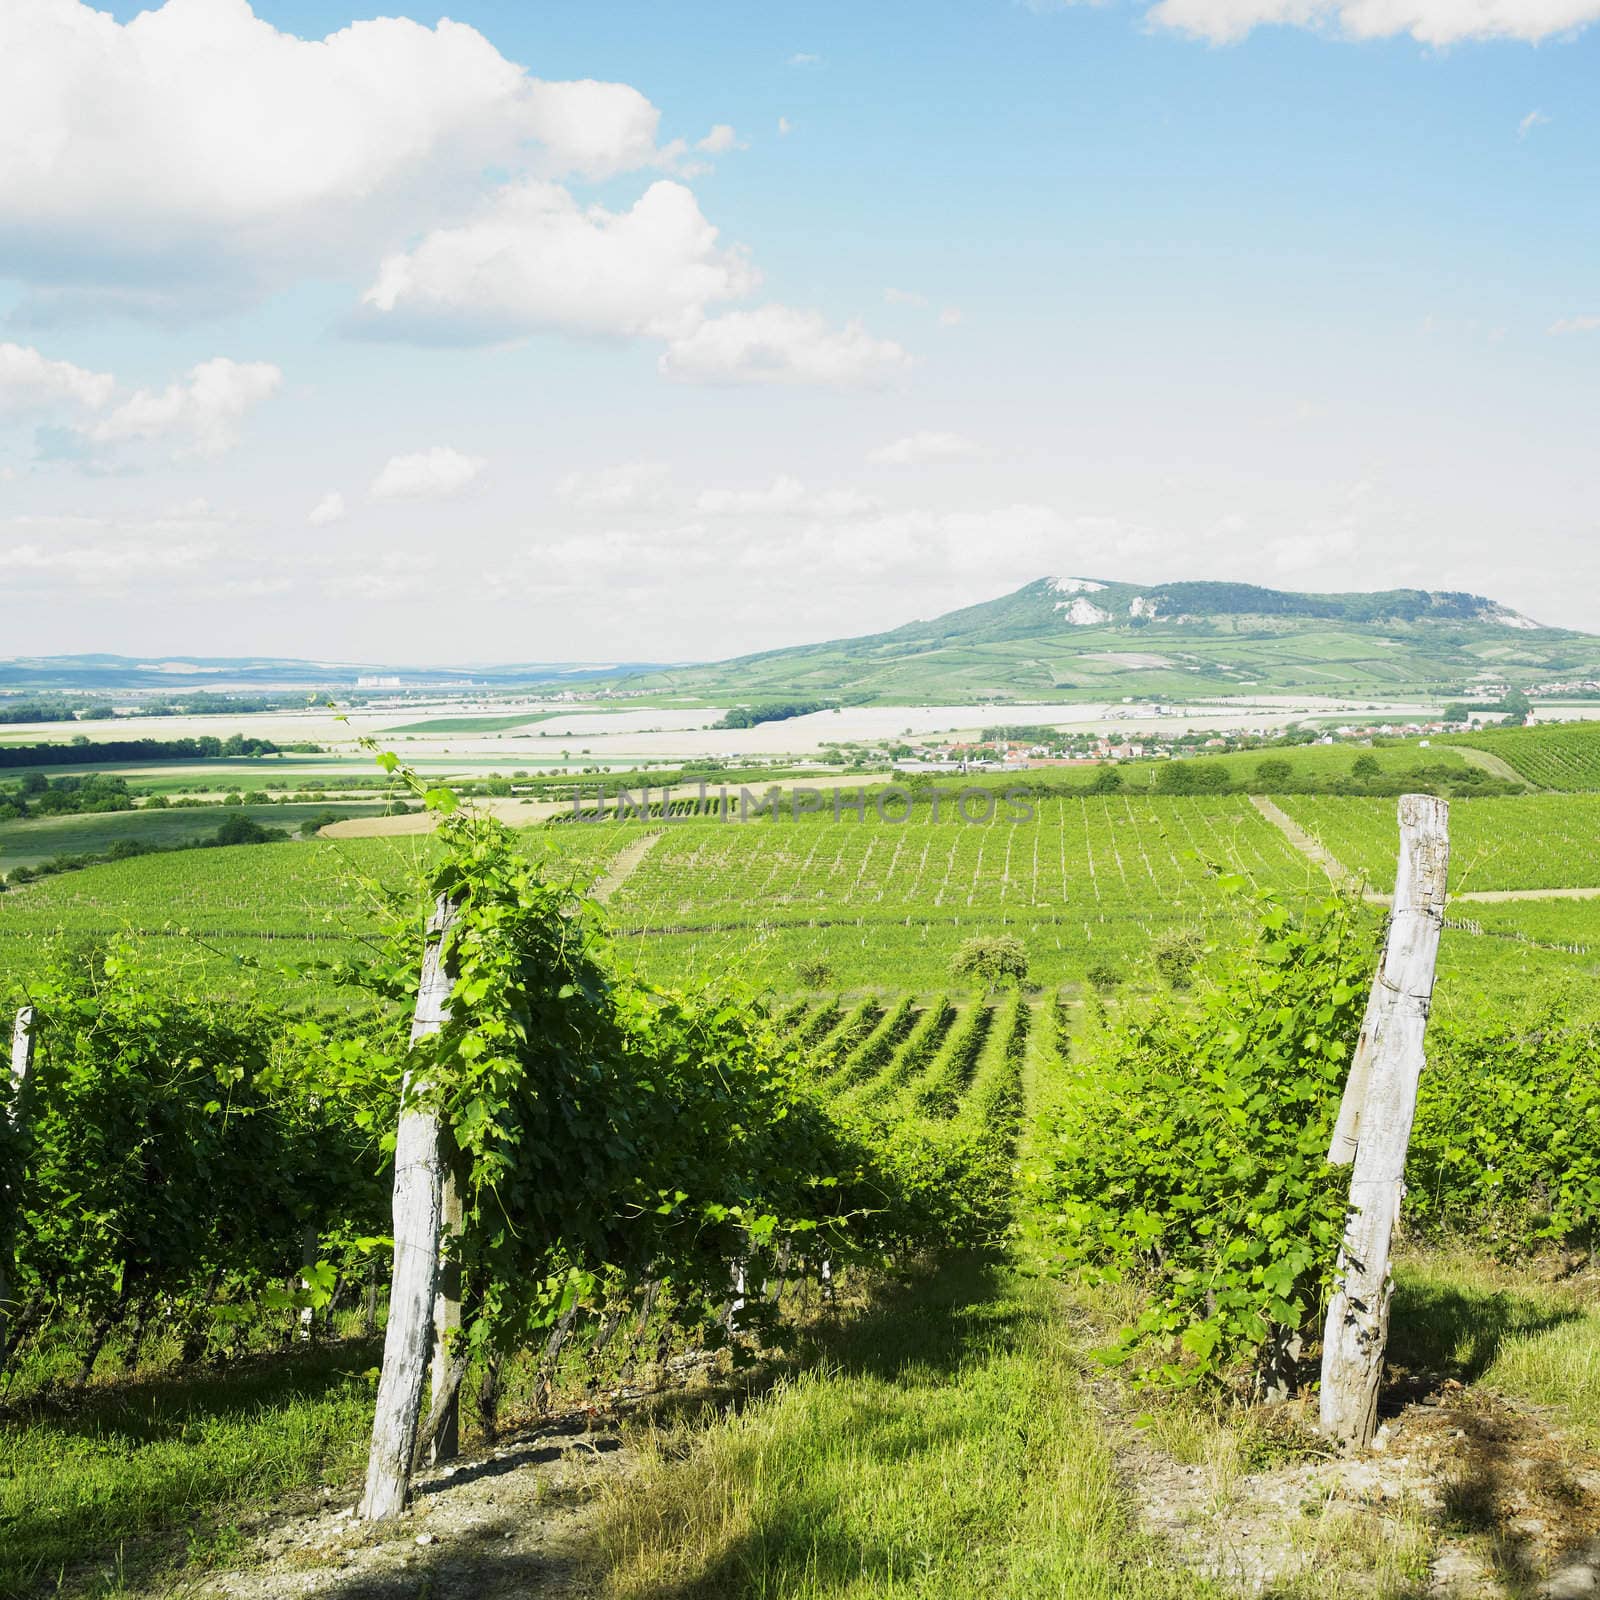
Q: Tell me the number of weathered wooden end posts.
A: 2